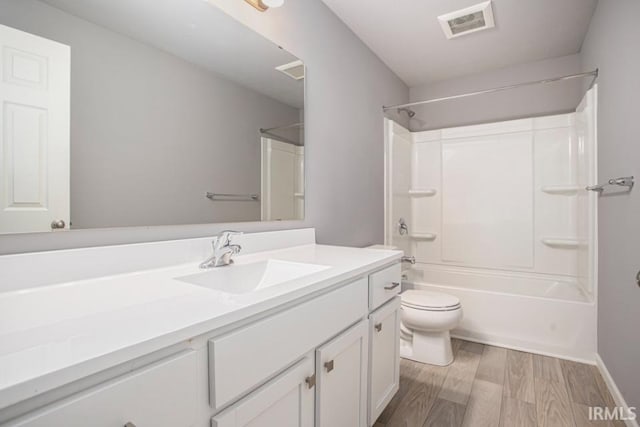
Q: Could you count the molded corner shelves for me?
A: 4